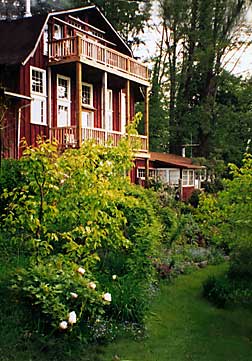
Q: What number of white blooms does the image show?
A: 7